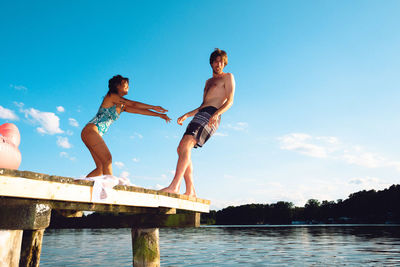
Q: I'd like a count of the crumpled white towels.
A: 1